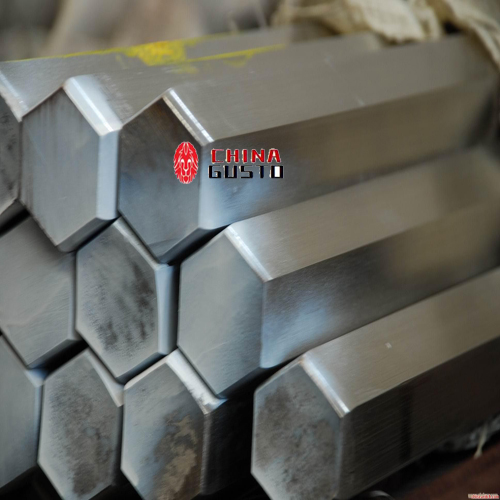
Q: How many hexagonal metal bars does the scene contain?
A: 10